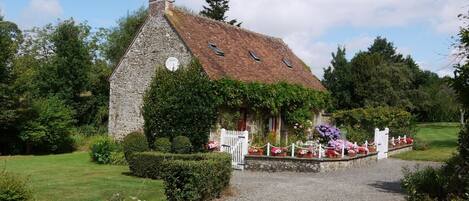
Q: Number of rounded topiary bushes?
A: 3